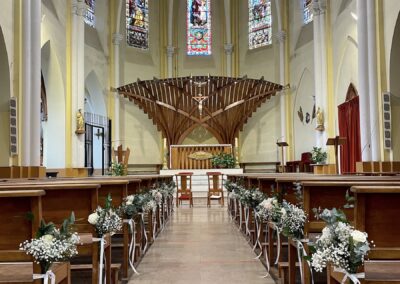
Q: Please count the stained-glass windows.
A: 5